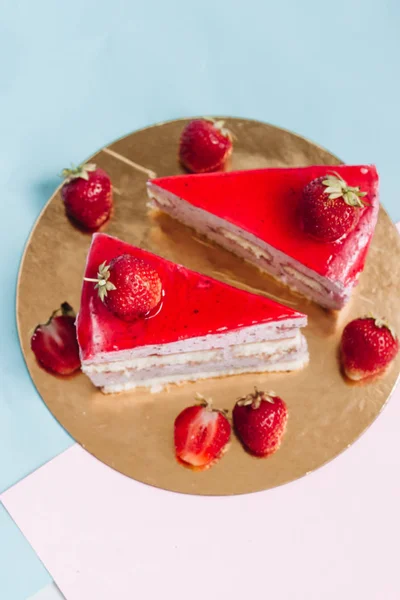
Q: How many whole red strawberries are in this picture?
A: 6